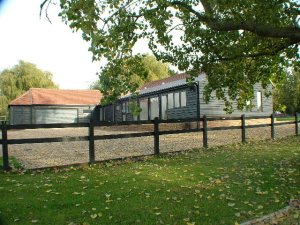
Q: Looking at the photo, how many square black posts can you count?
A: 7